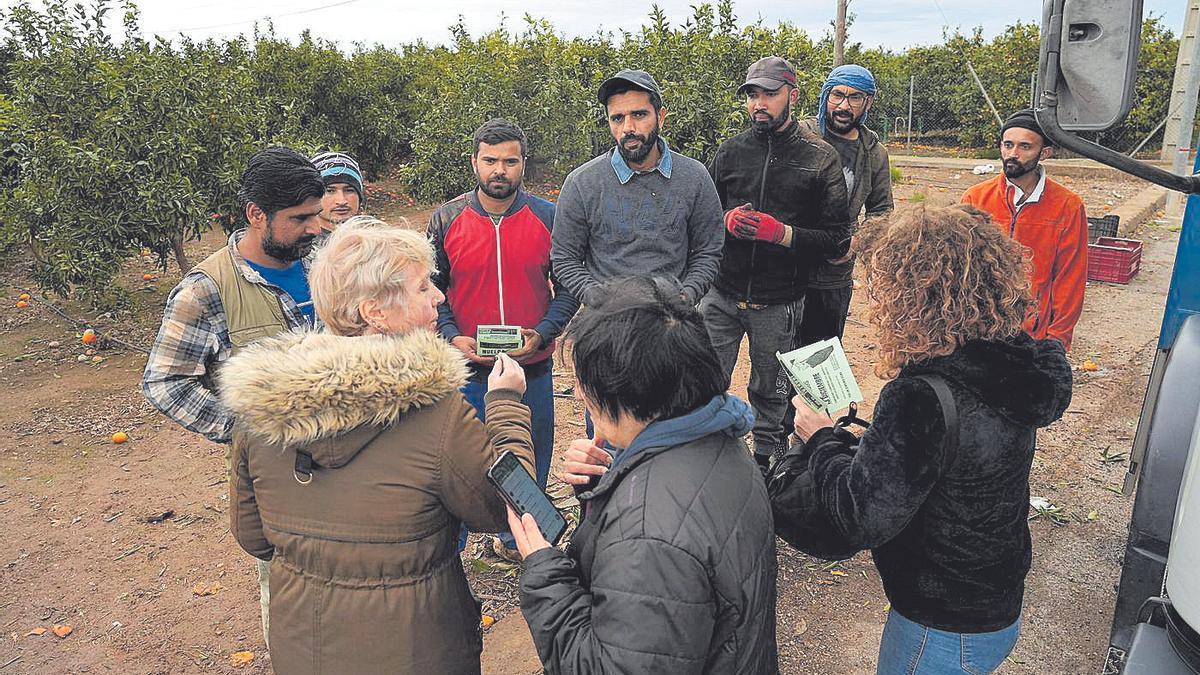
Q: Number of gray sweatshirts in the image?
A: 1